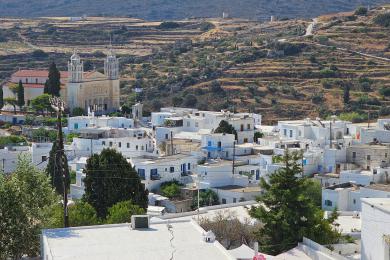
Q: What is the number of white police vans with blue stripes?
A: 0